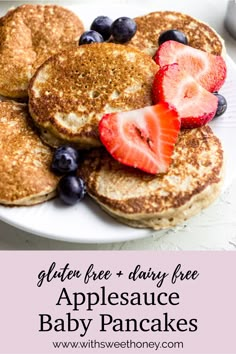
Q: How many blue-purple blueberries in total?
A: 7